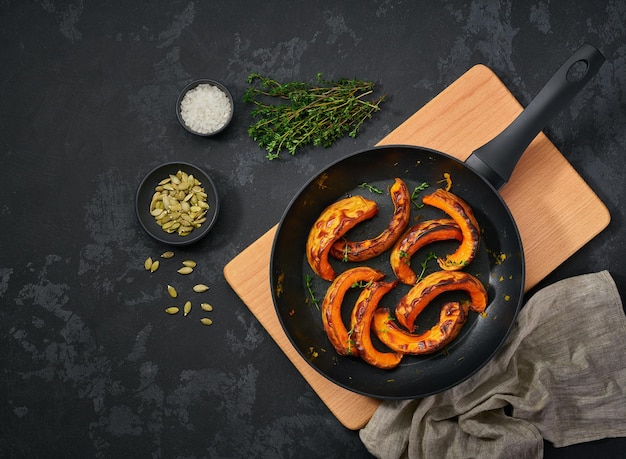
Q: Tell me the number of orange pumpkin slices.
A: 8